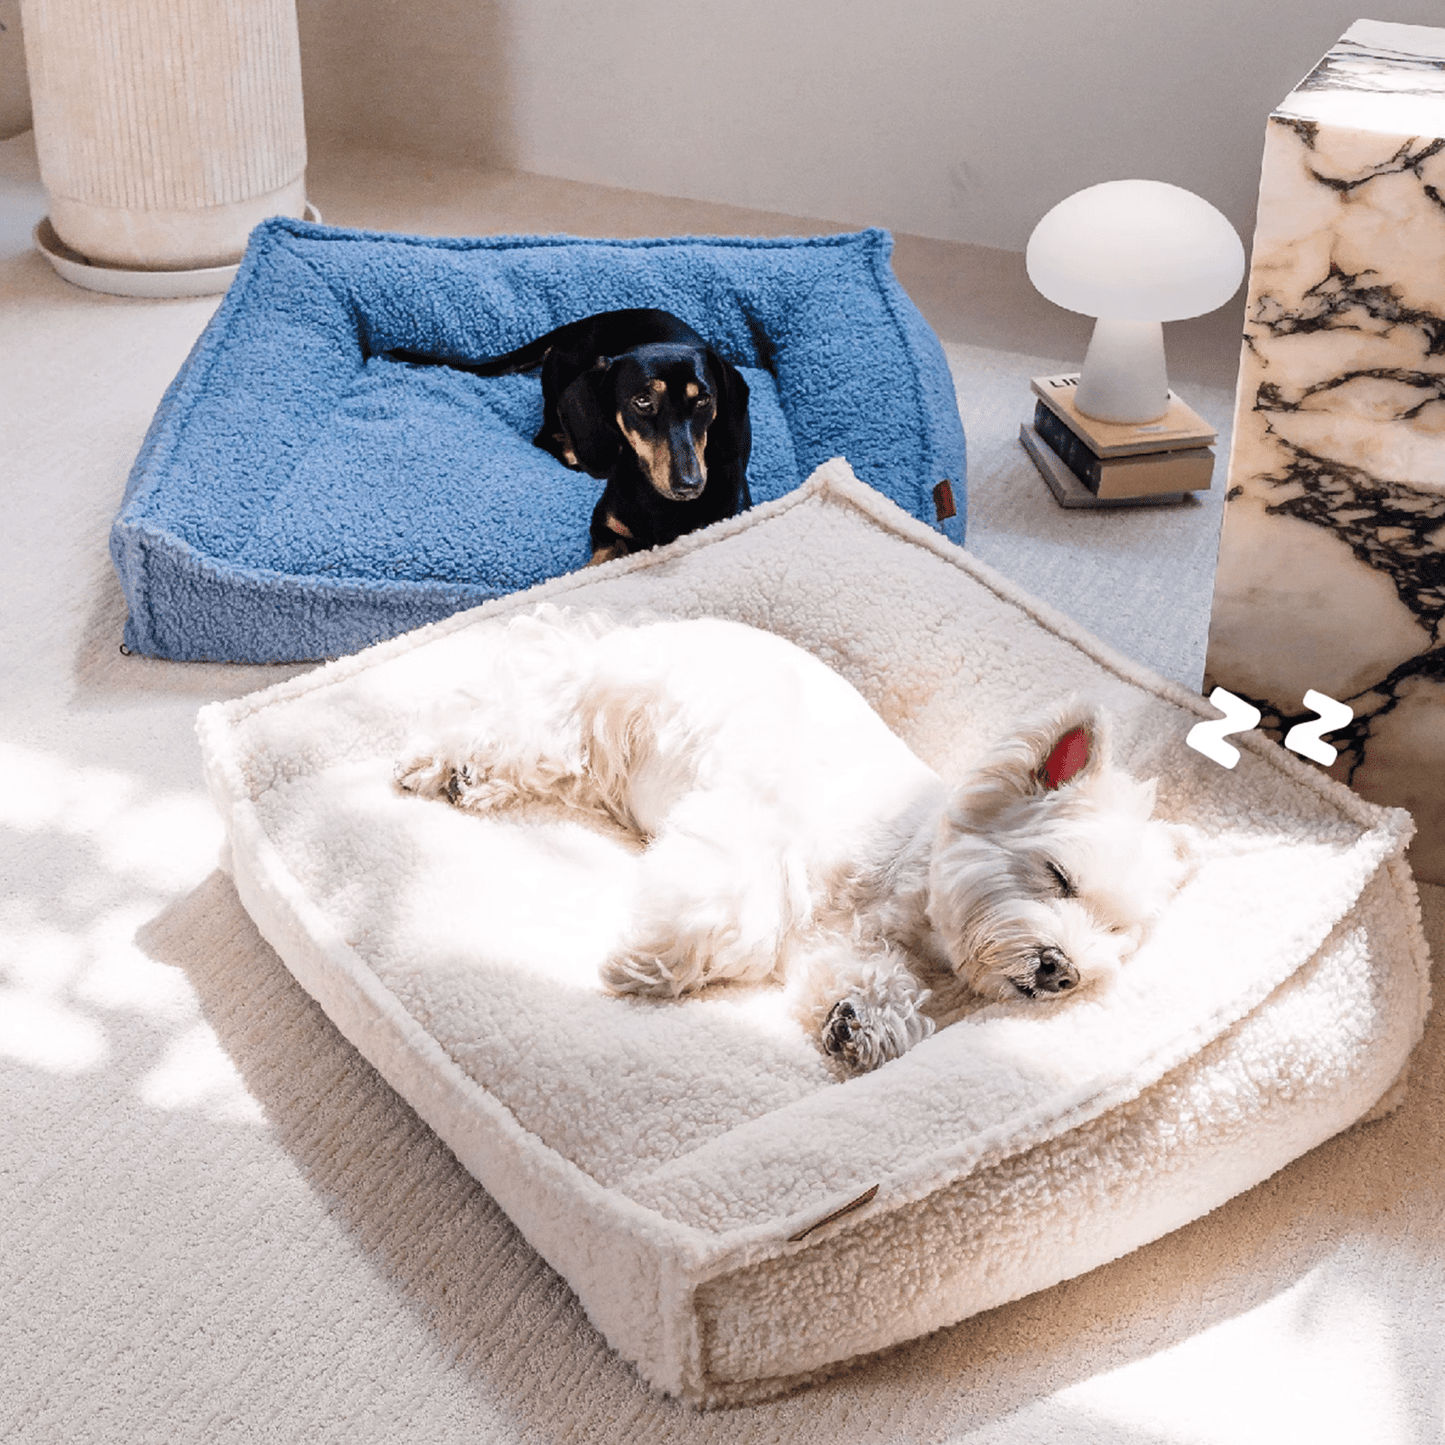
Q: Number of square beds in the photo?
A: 2